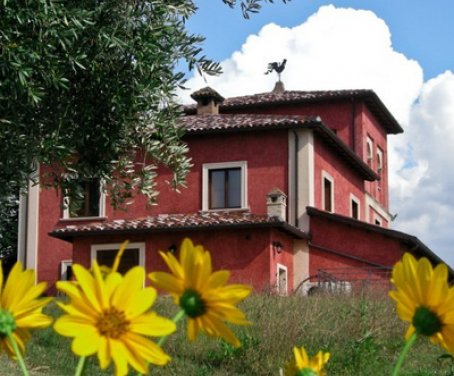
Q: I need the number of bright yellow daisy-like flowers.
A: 5